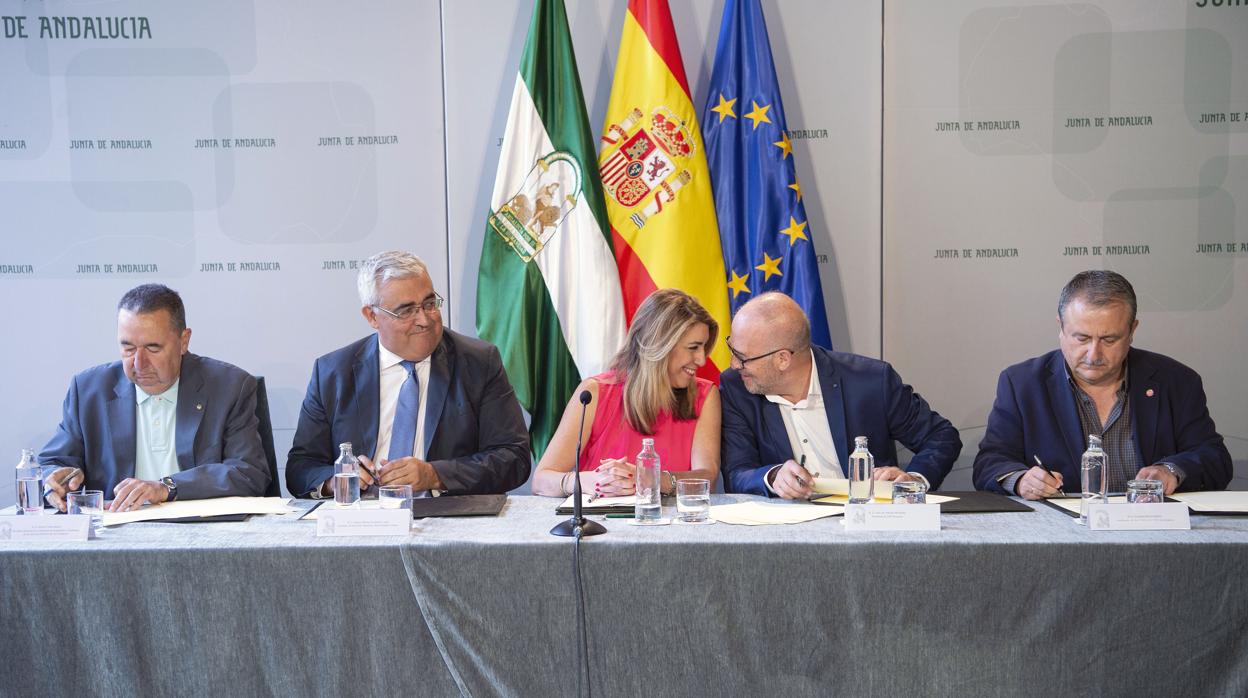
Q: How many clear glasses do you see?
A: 5